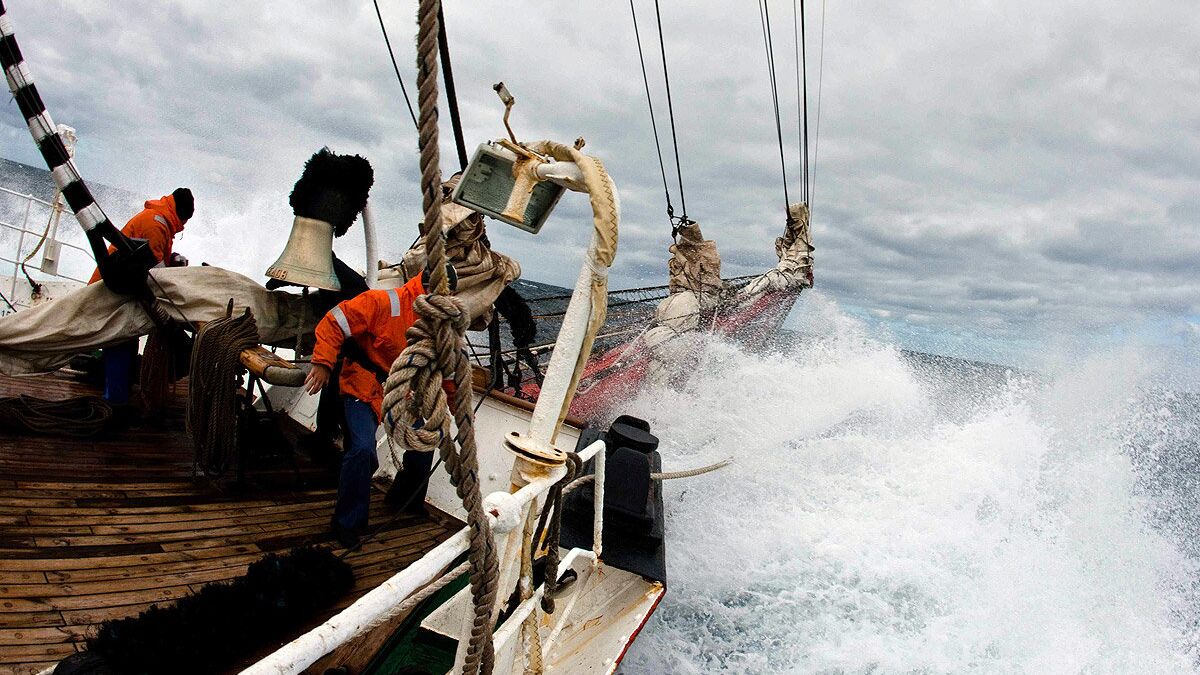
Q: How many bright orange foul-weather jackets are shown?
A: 2